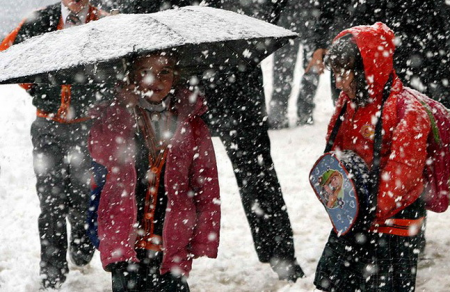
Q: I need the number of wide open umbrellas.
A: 1